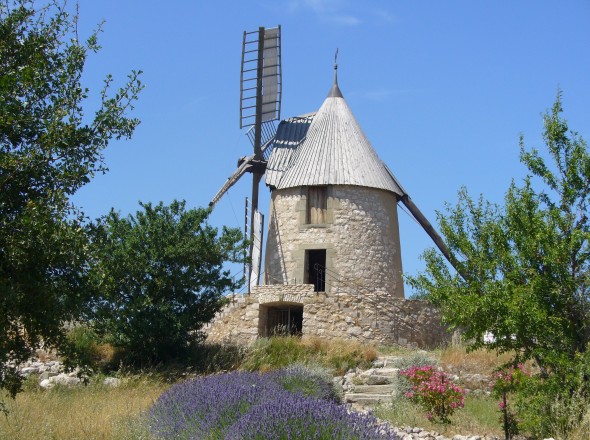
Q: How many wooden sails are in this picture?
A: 4